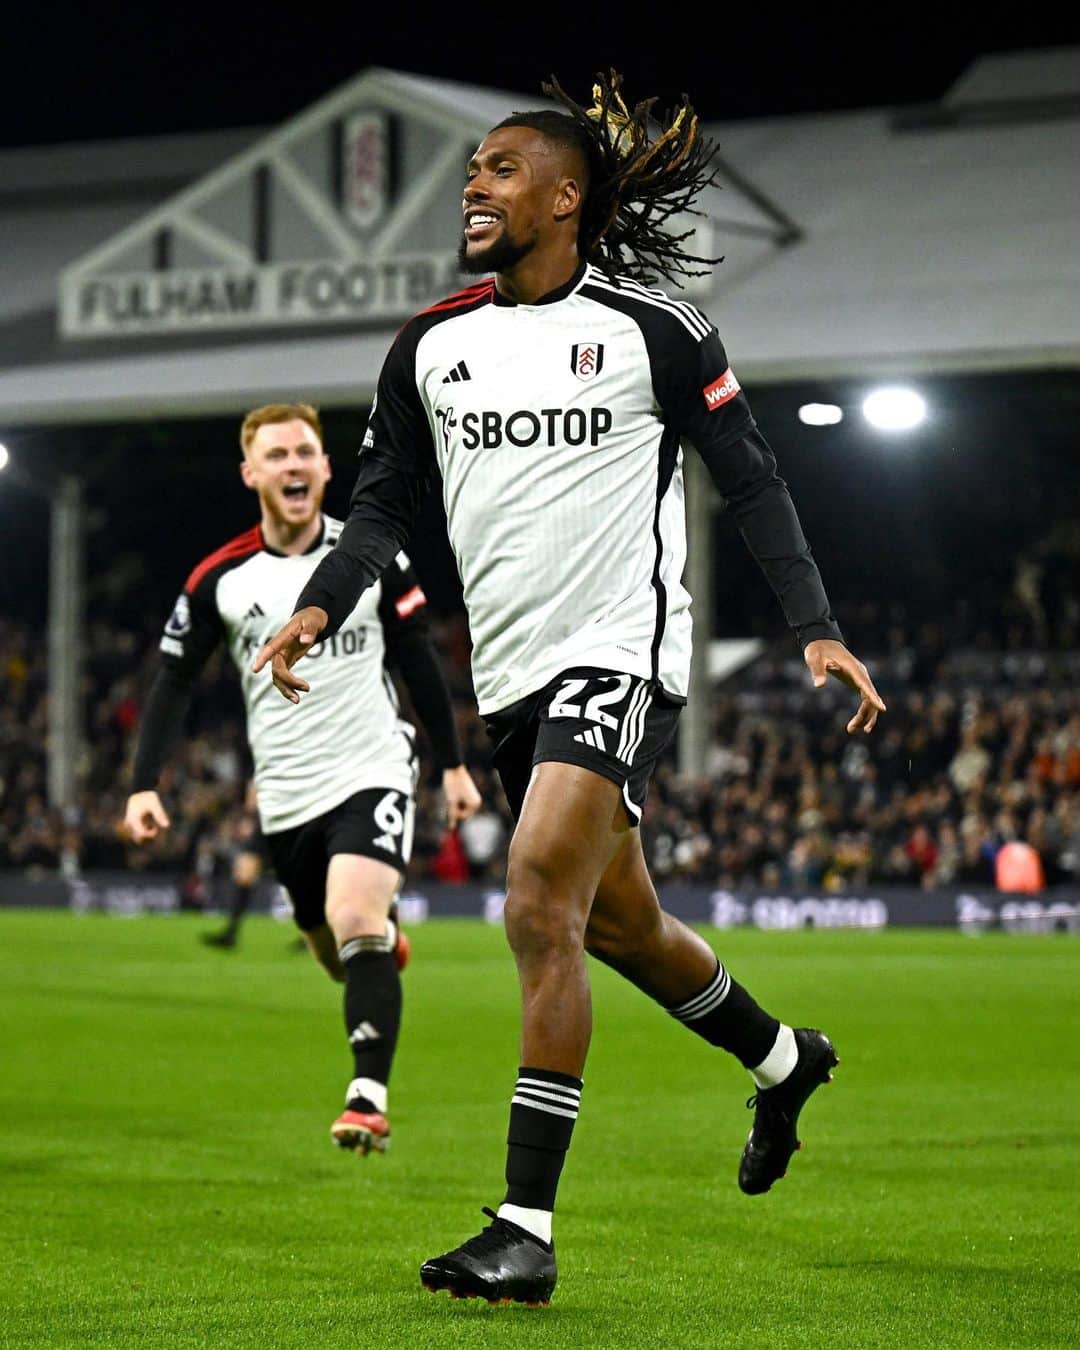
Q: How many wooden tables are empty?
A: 0